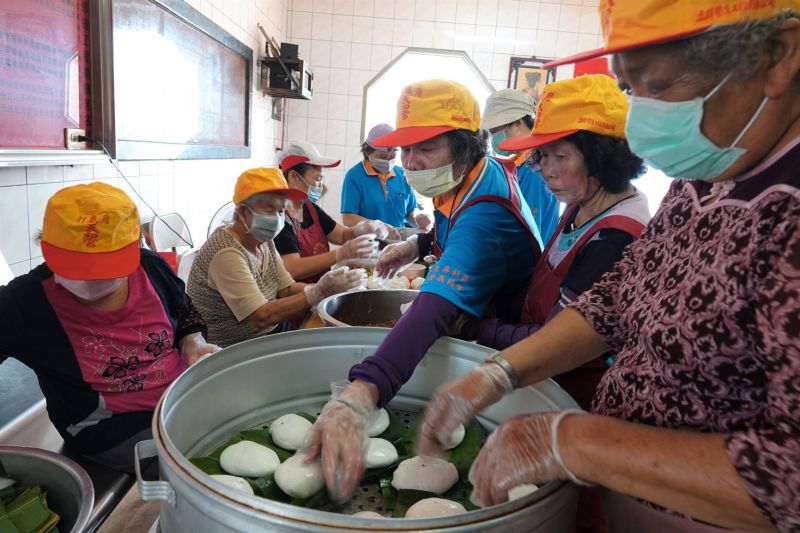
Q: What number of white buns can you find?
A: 11